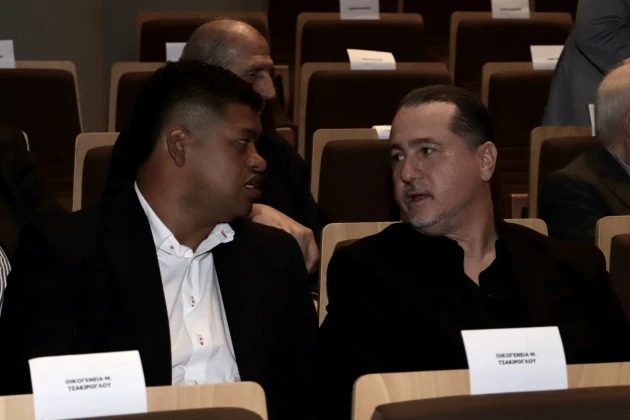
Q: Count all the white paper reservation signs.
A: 10